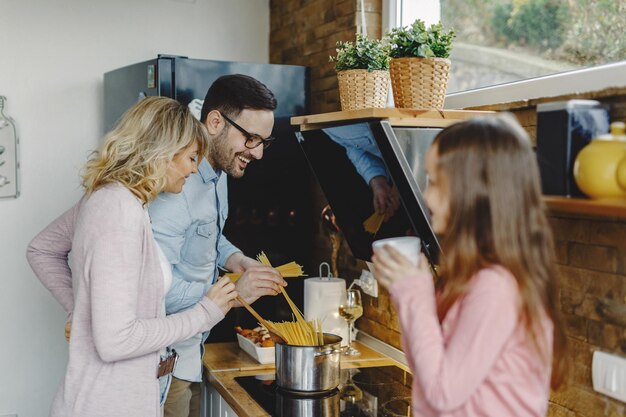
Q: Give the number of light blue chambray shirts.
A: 1